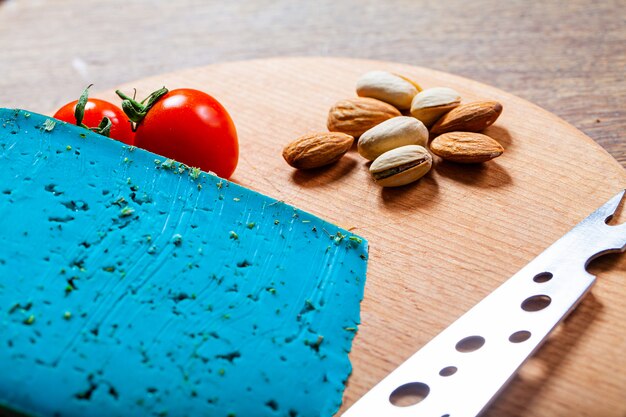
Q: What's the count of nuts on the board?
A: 8